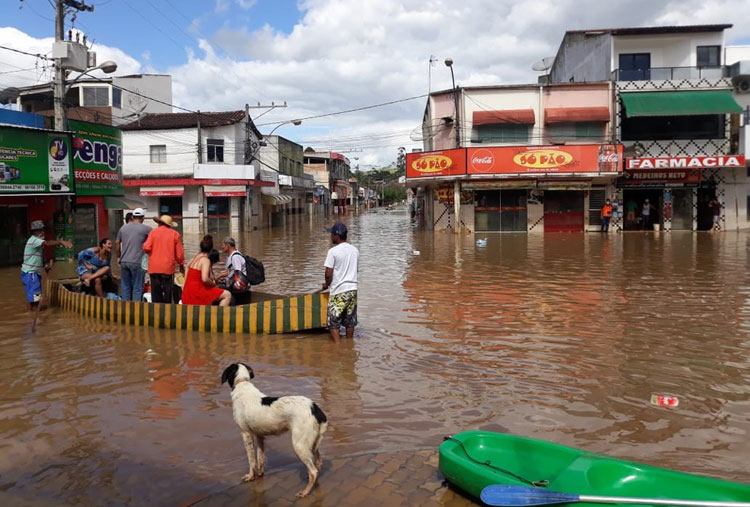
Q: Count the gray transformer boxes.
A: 1